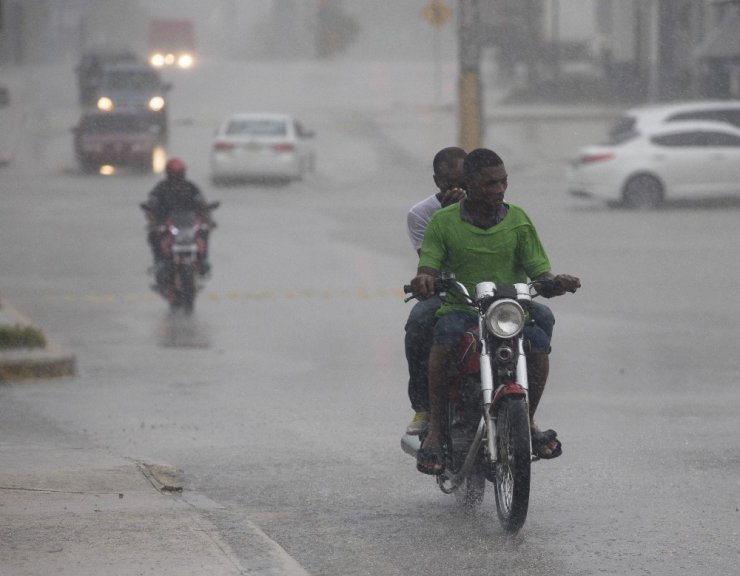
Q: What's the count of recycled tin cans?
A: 0